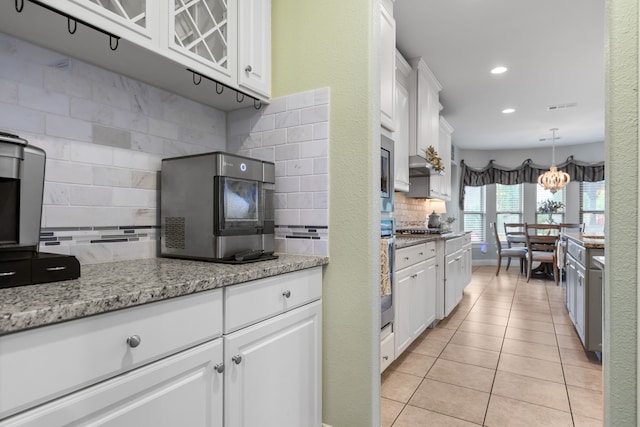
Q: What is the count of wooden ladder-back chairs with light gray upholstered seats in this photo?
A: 4